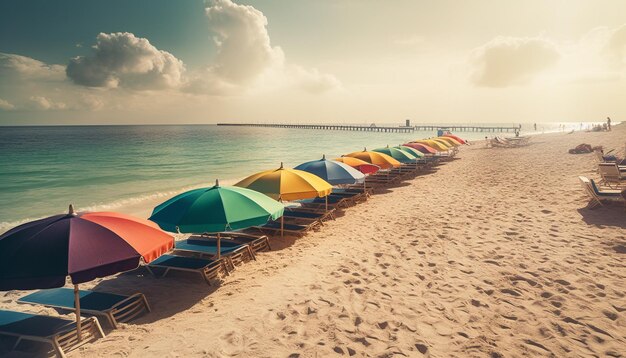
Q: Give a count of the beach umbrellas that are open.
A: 13